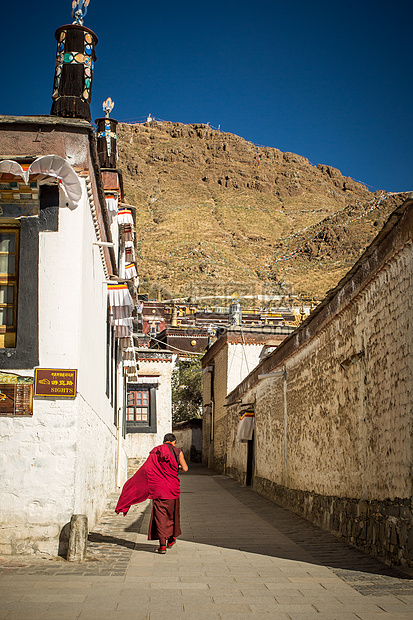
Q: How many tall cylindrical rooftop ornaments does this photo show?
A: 2